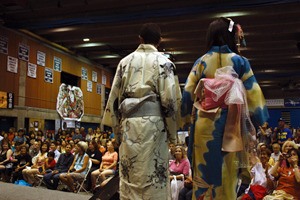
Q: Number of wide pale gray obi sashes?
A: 1